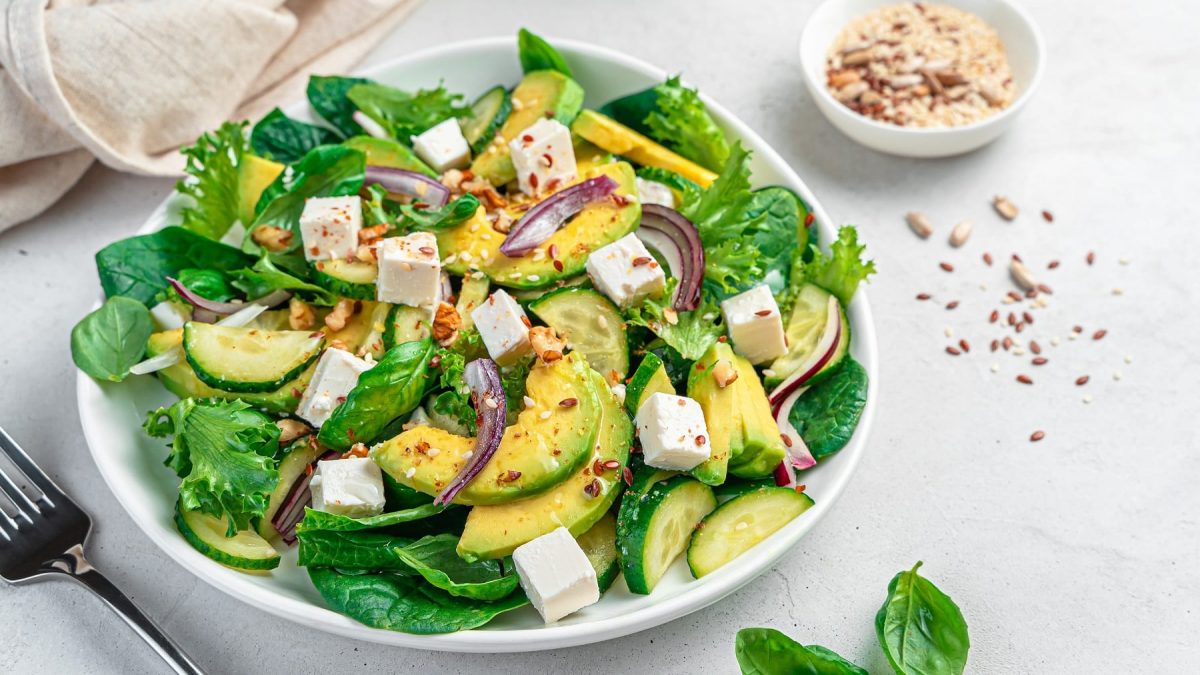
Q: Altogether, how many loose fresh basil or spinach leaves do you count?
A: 2